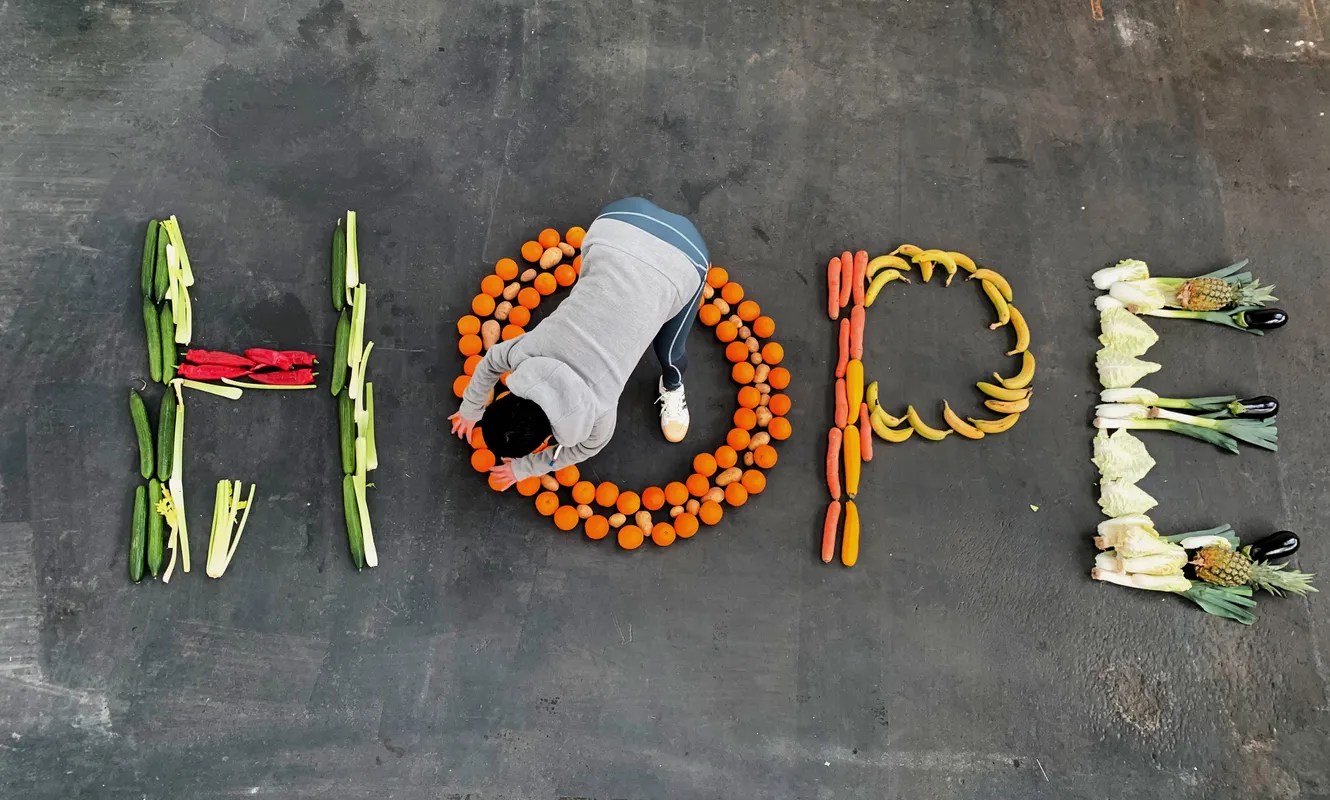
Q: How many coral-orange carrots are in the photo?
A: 9